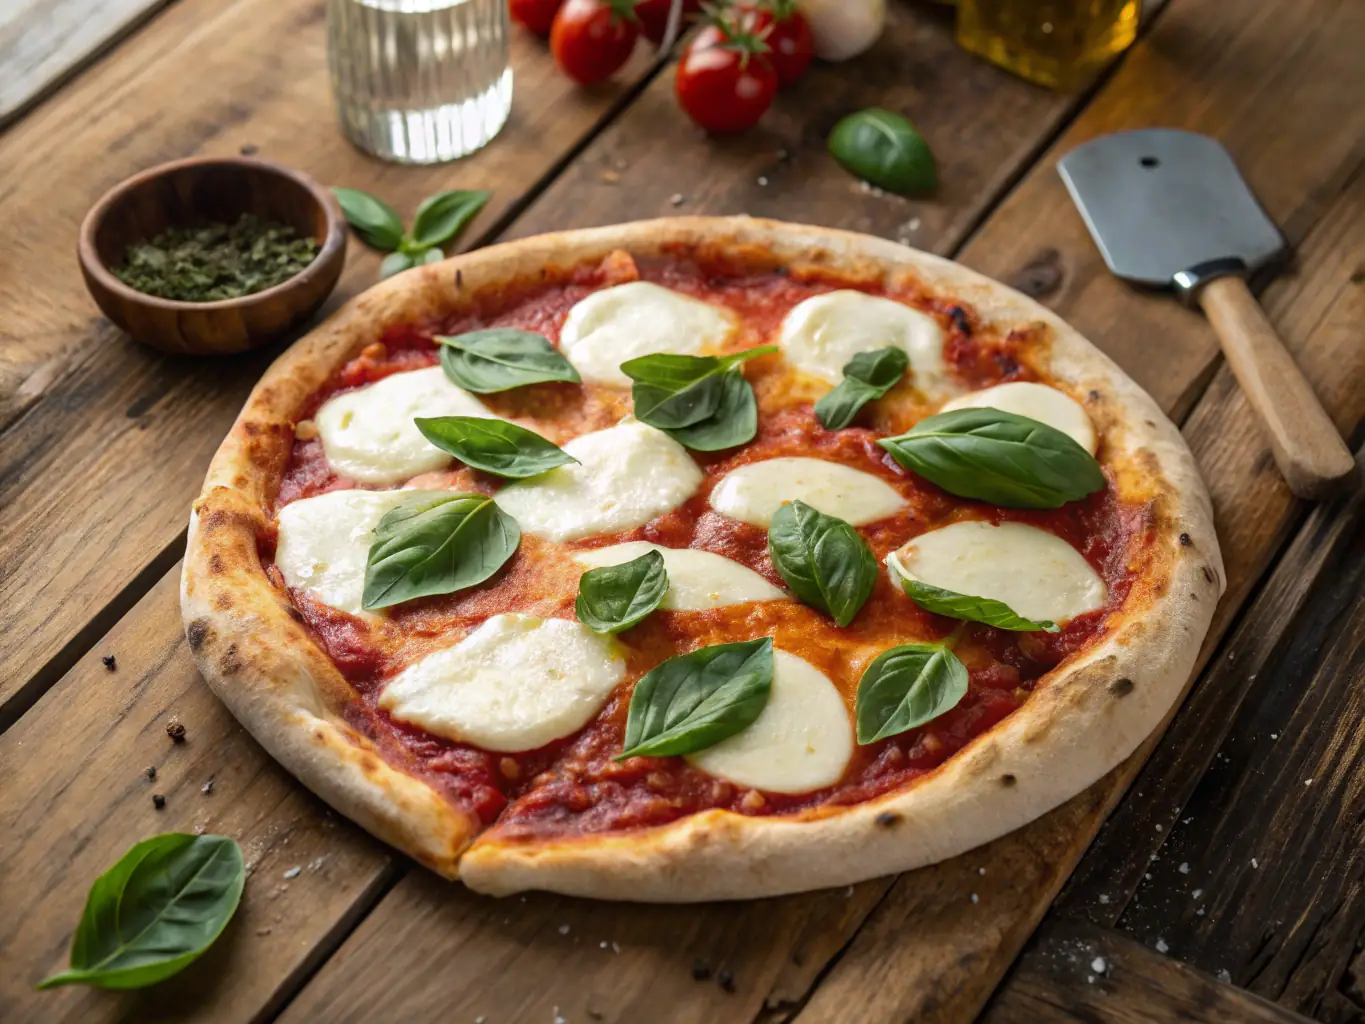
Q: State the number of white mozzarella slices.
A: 11